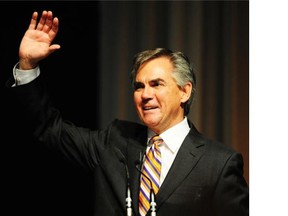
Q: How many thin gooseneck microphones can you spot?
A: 2